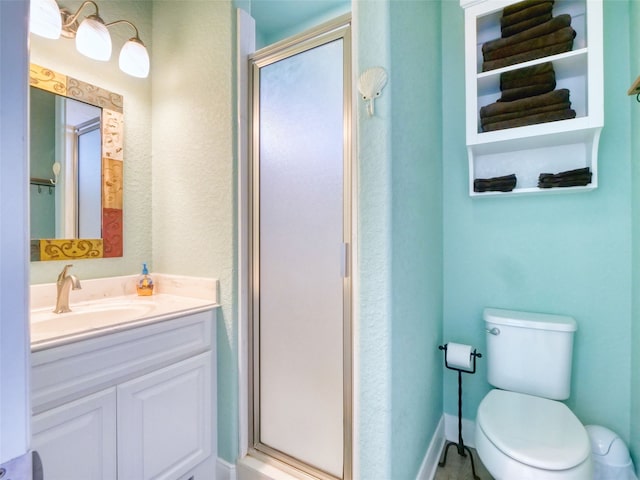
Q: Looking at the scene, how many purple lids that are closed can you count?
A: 0